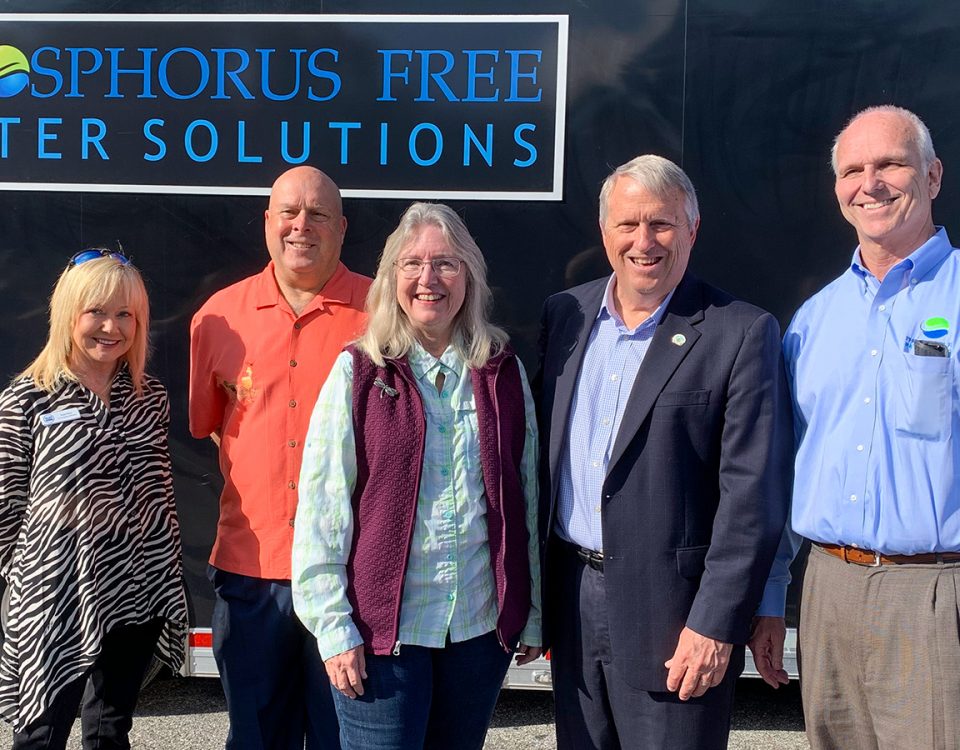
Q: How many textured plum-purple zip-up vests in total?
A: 1